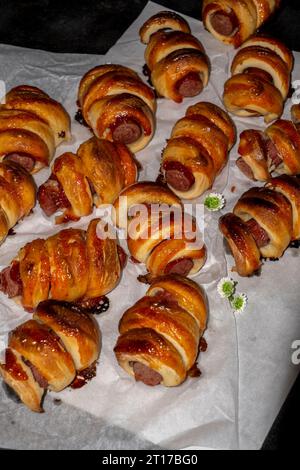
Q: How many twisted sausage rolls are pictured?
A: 14